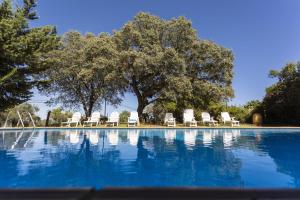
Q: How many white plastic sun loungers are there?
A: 8